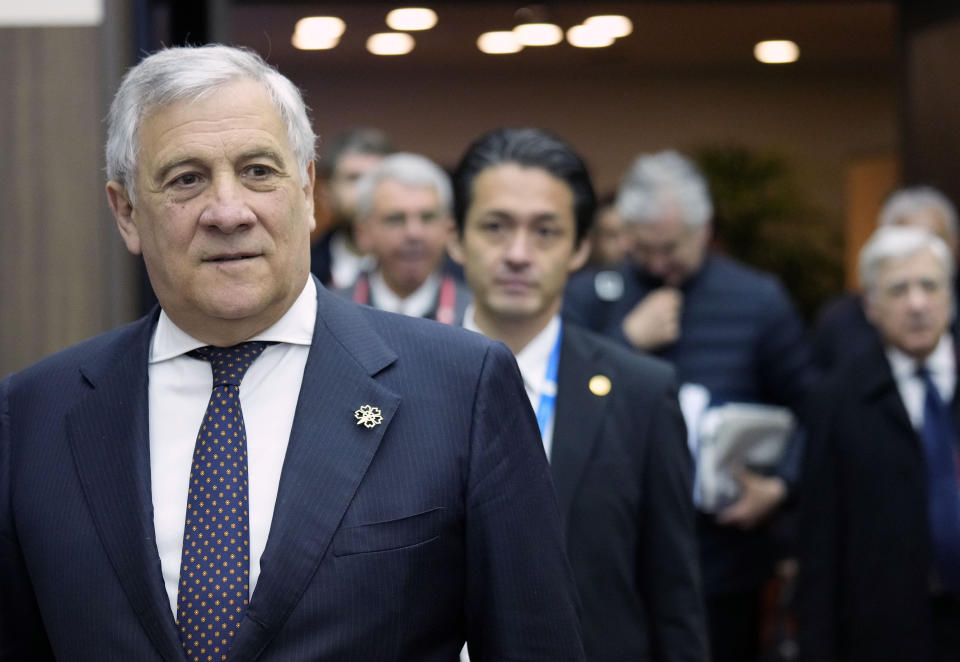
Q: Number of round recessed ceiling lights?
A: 9